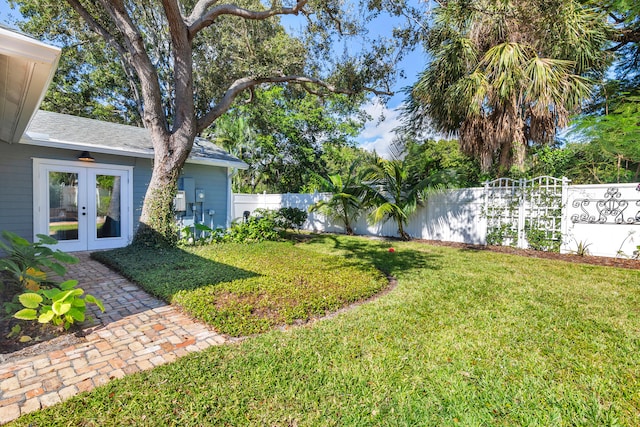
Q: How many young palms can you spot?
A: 2